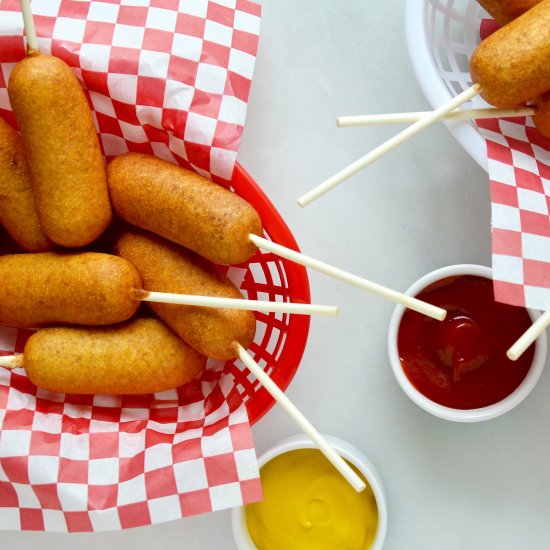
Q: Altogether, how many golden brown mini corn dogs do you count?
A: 9